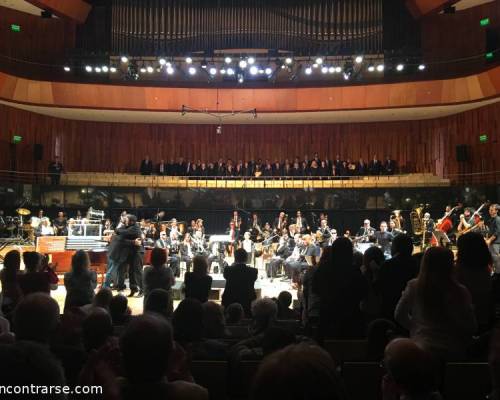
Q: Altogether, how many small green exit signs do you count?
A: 5